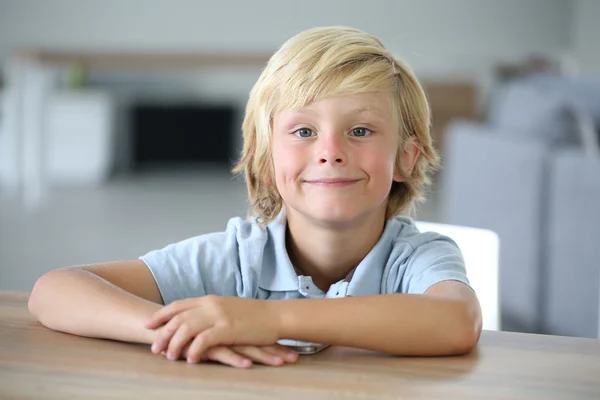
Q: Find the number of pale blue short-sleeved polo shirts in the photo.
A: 1